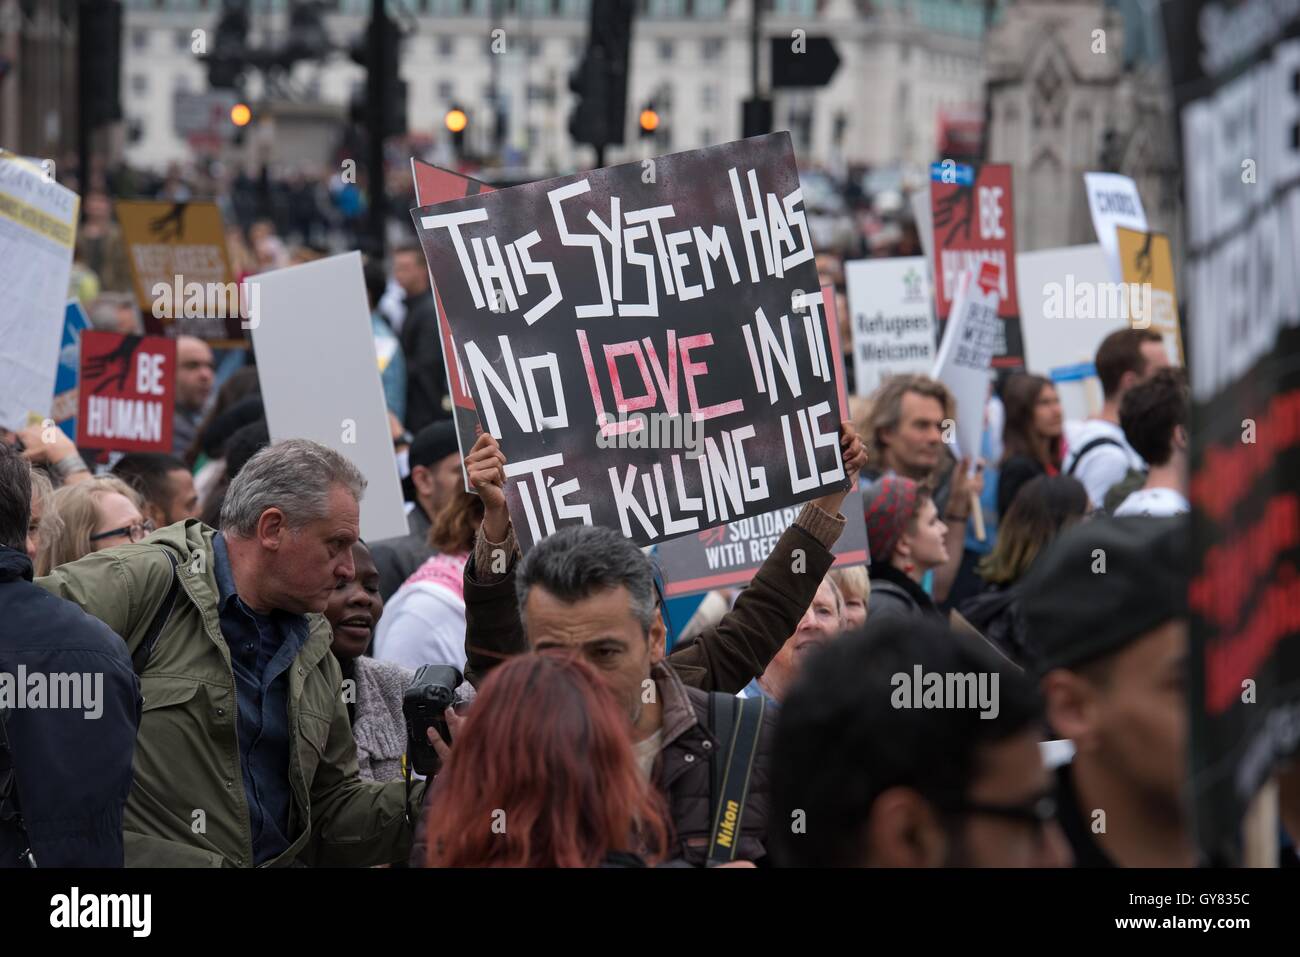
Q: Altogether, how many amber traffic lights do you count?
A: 3